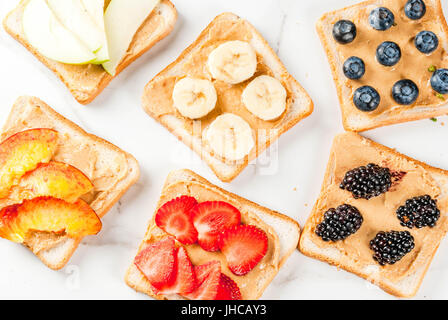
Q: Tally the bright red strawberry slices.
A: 7